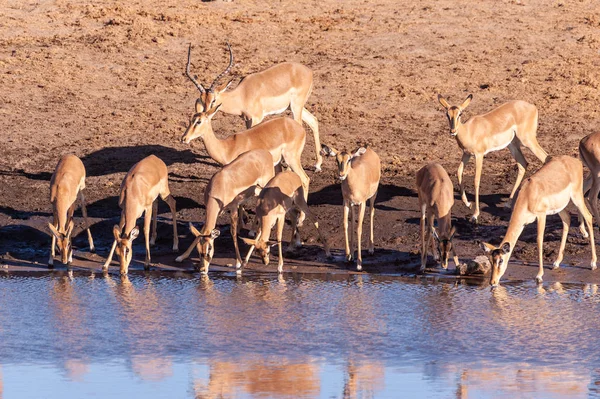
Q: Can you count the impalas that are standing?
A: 11